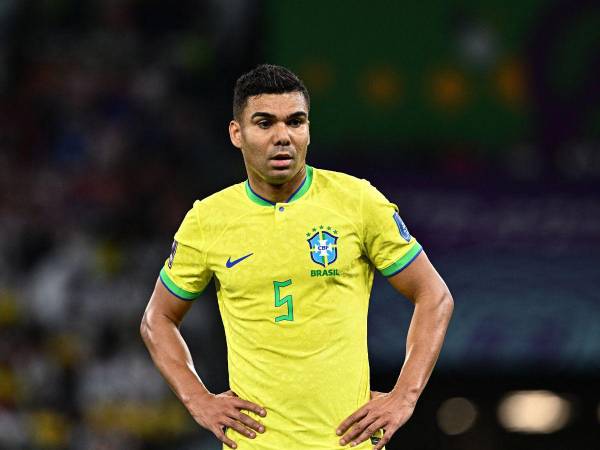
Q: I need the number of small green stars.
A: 5